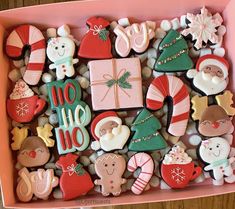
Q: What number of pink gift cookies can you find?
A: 1